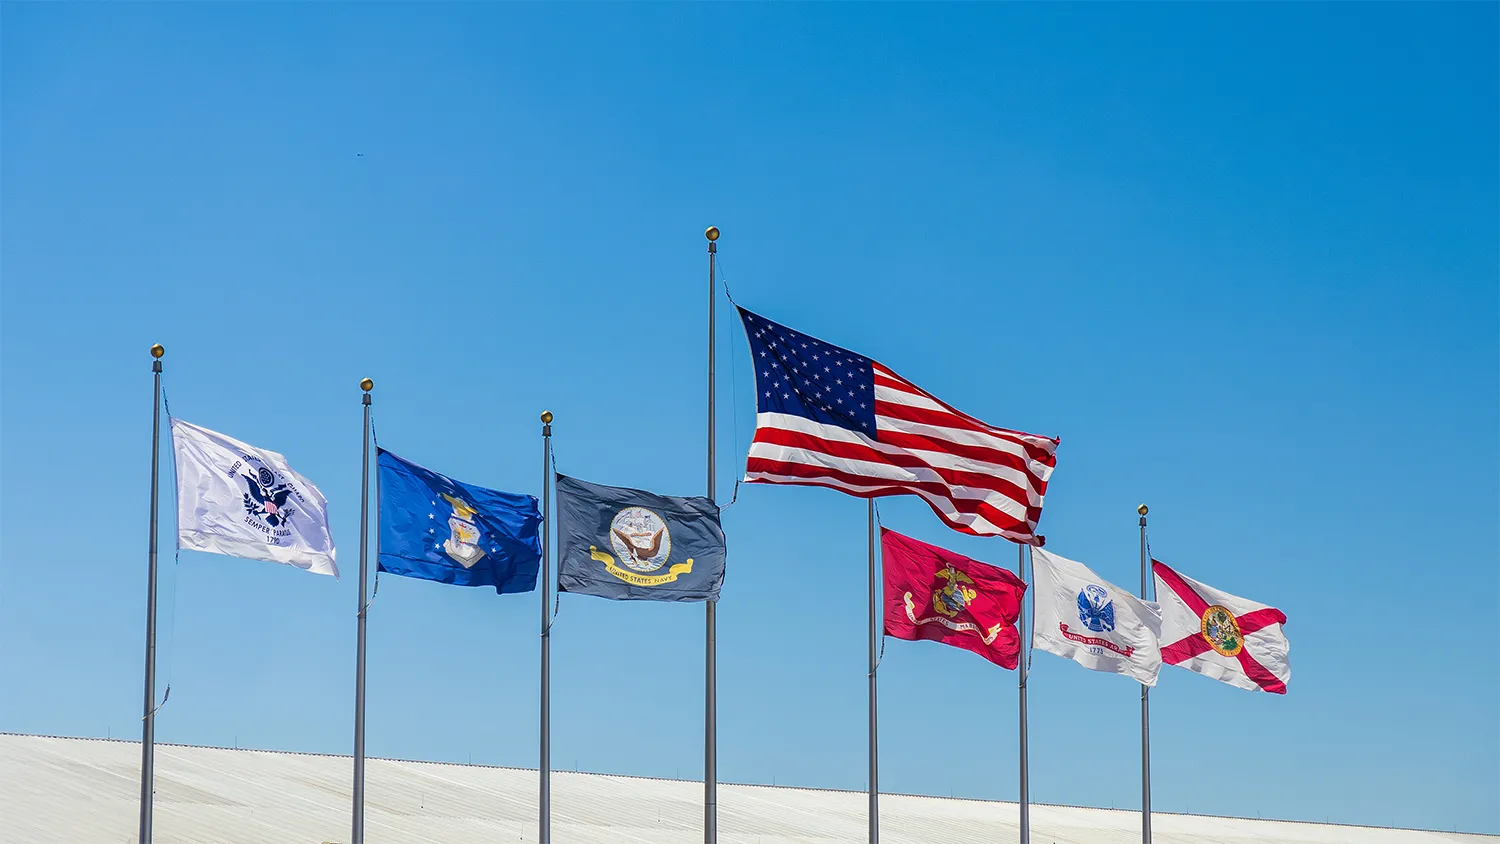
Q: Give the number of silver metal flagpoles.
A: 7